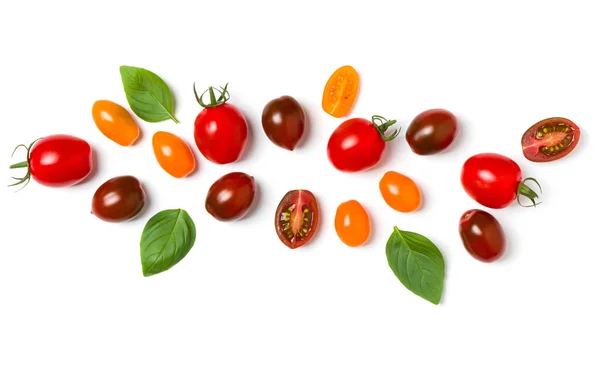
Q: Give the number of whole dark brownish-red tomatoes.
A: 5